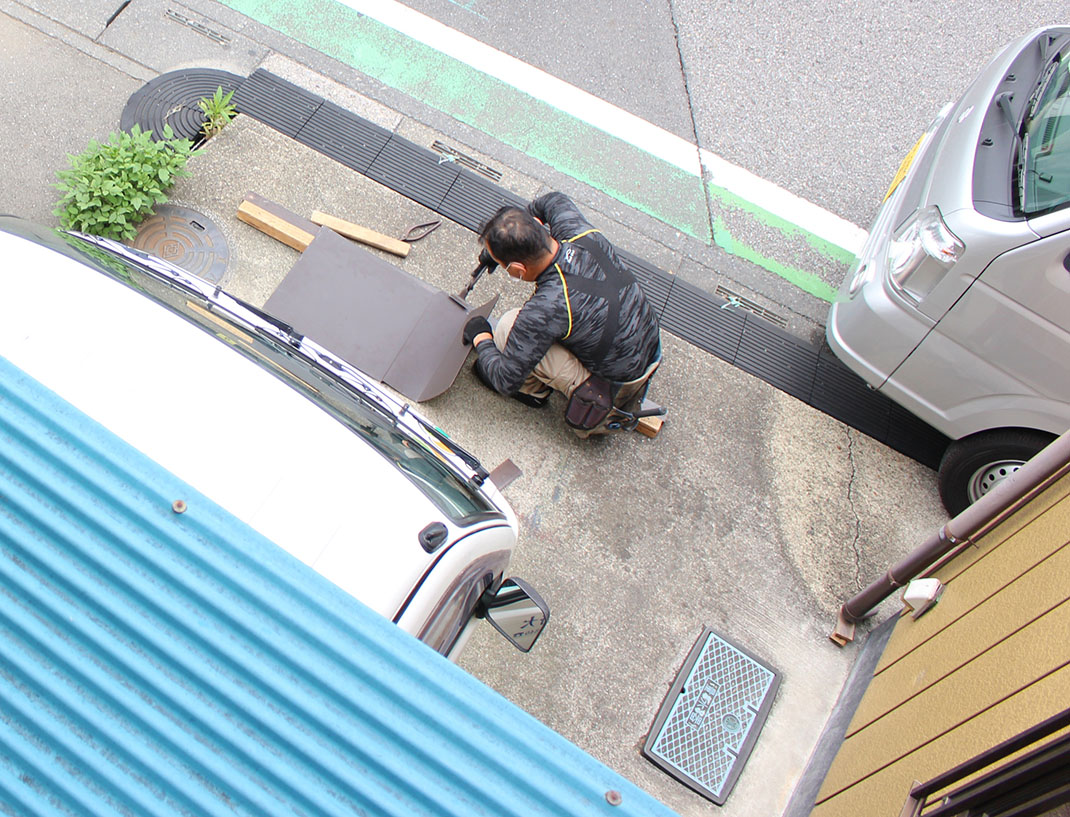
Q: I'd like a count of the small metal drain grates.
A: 3